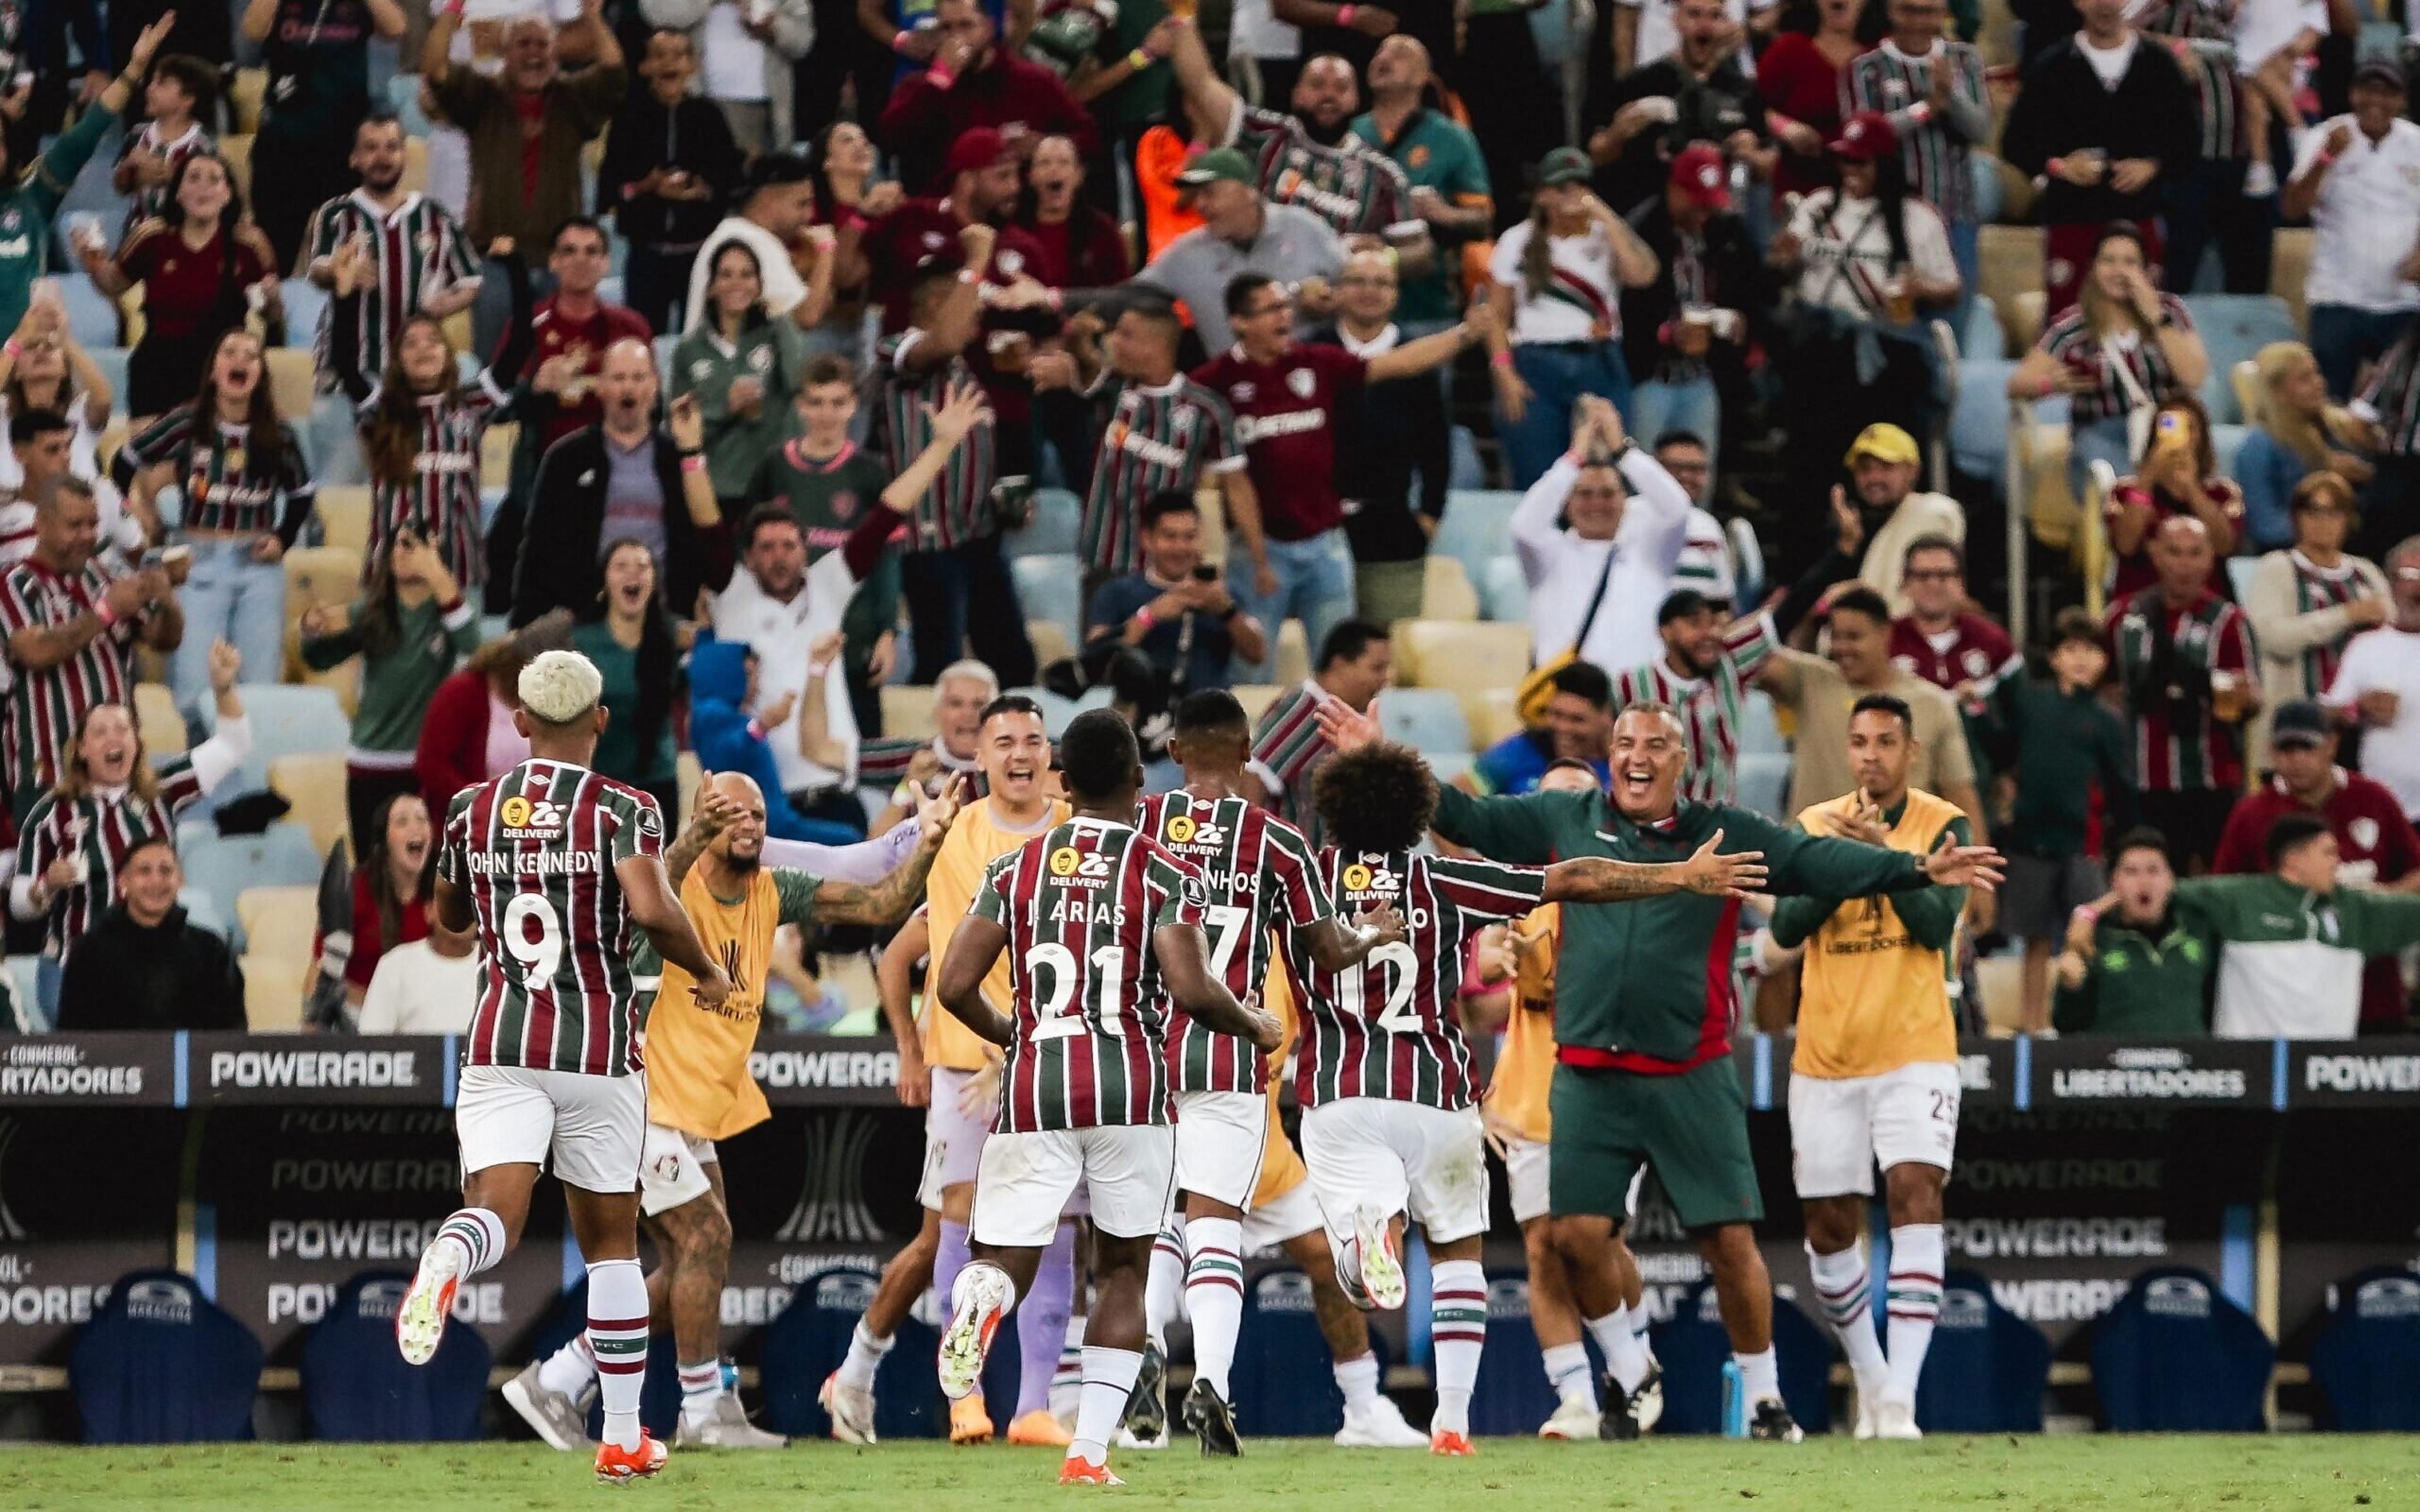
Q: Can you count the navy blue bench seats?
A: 11